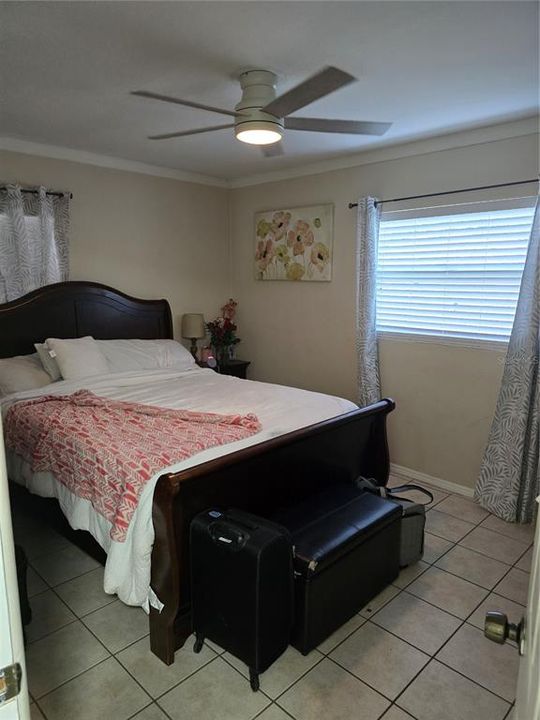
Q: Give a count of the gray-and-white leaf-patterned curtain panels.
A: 3